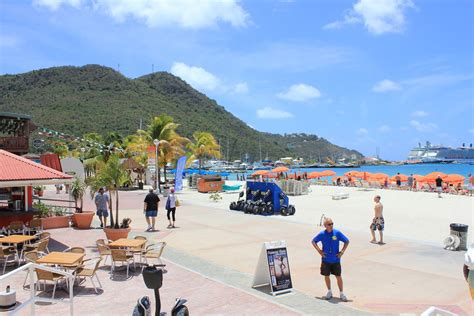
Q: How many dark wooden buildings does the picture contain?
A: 1